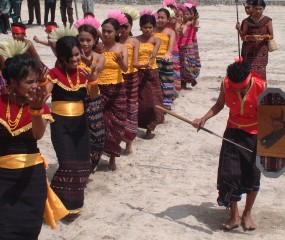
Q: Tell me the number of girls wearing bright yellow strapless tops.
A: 5